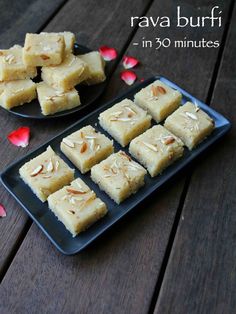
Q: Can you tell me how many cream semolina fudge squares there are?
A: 15